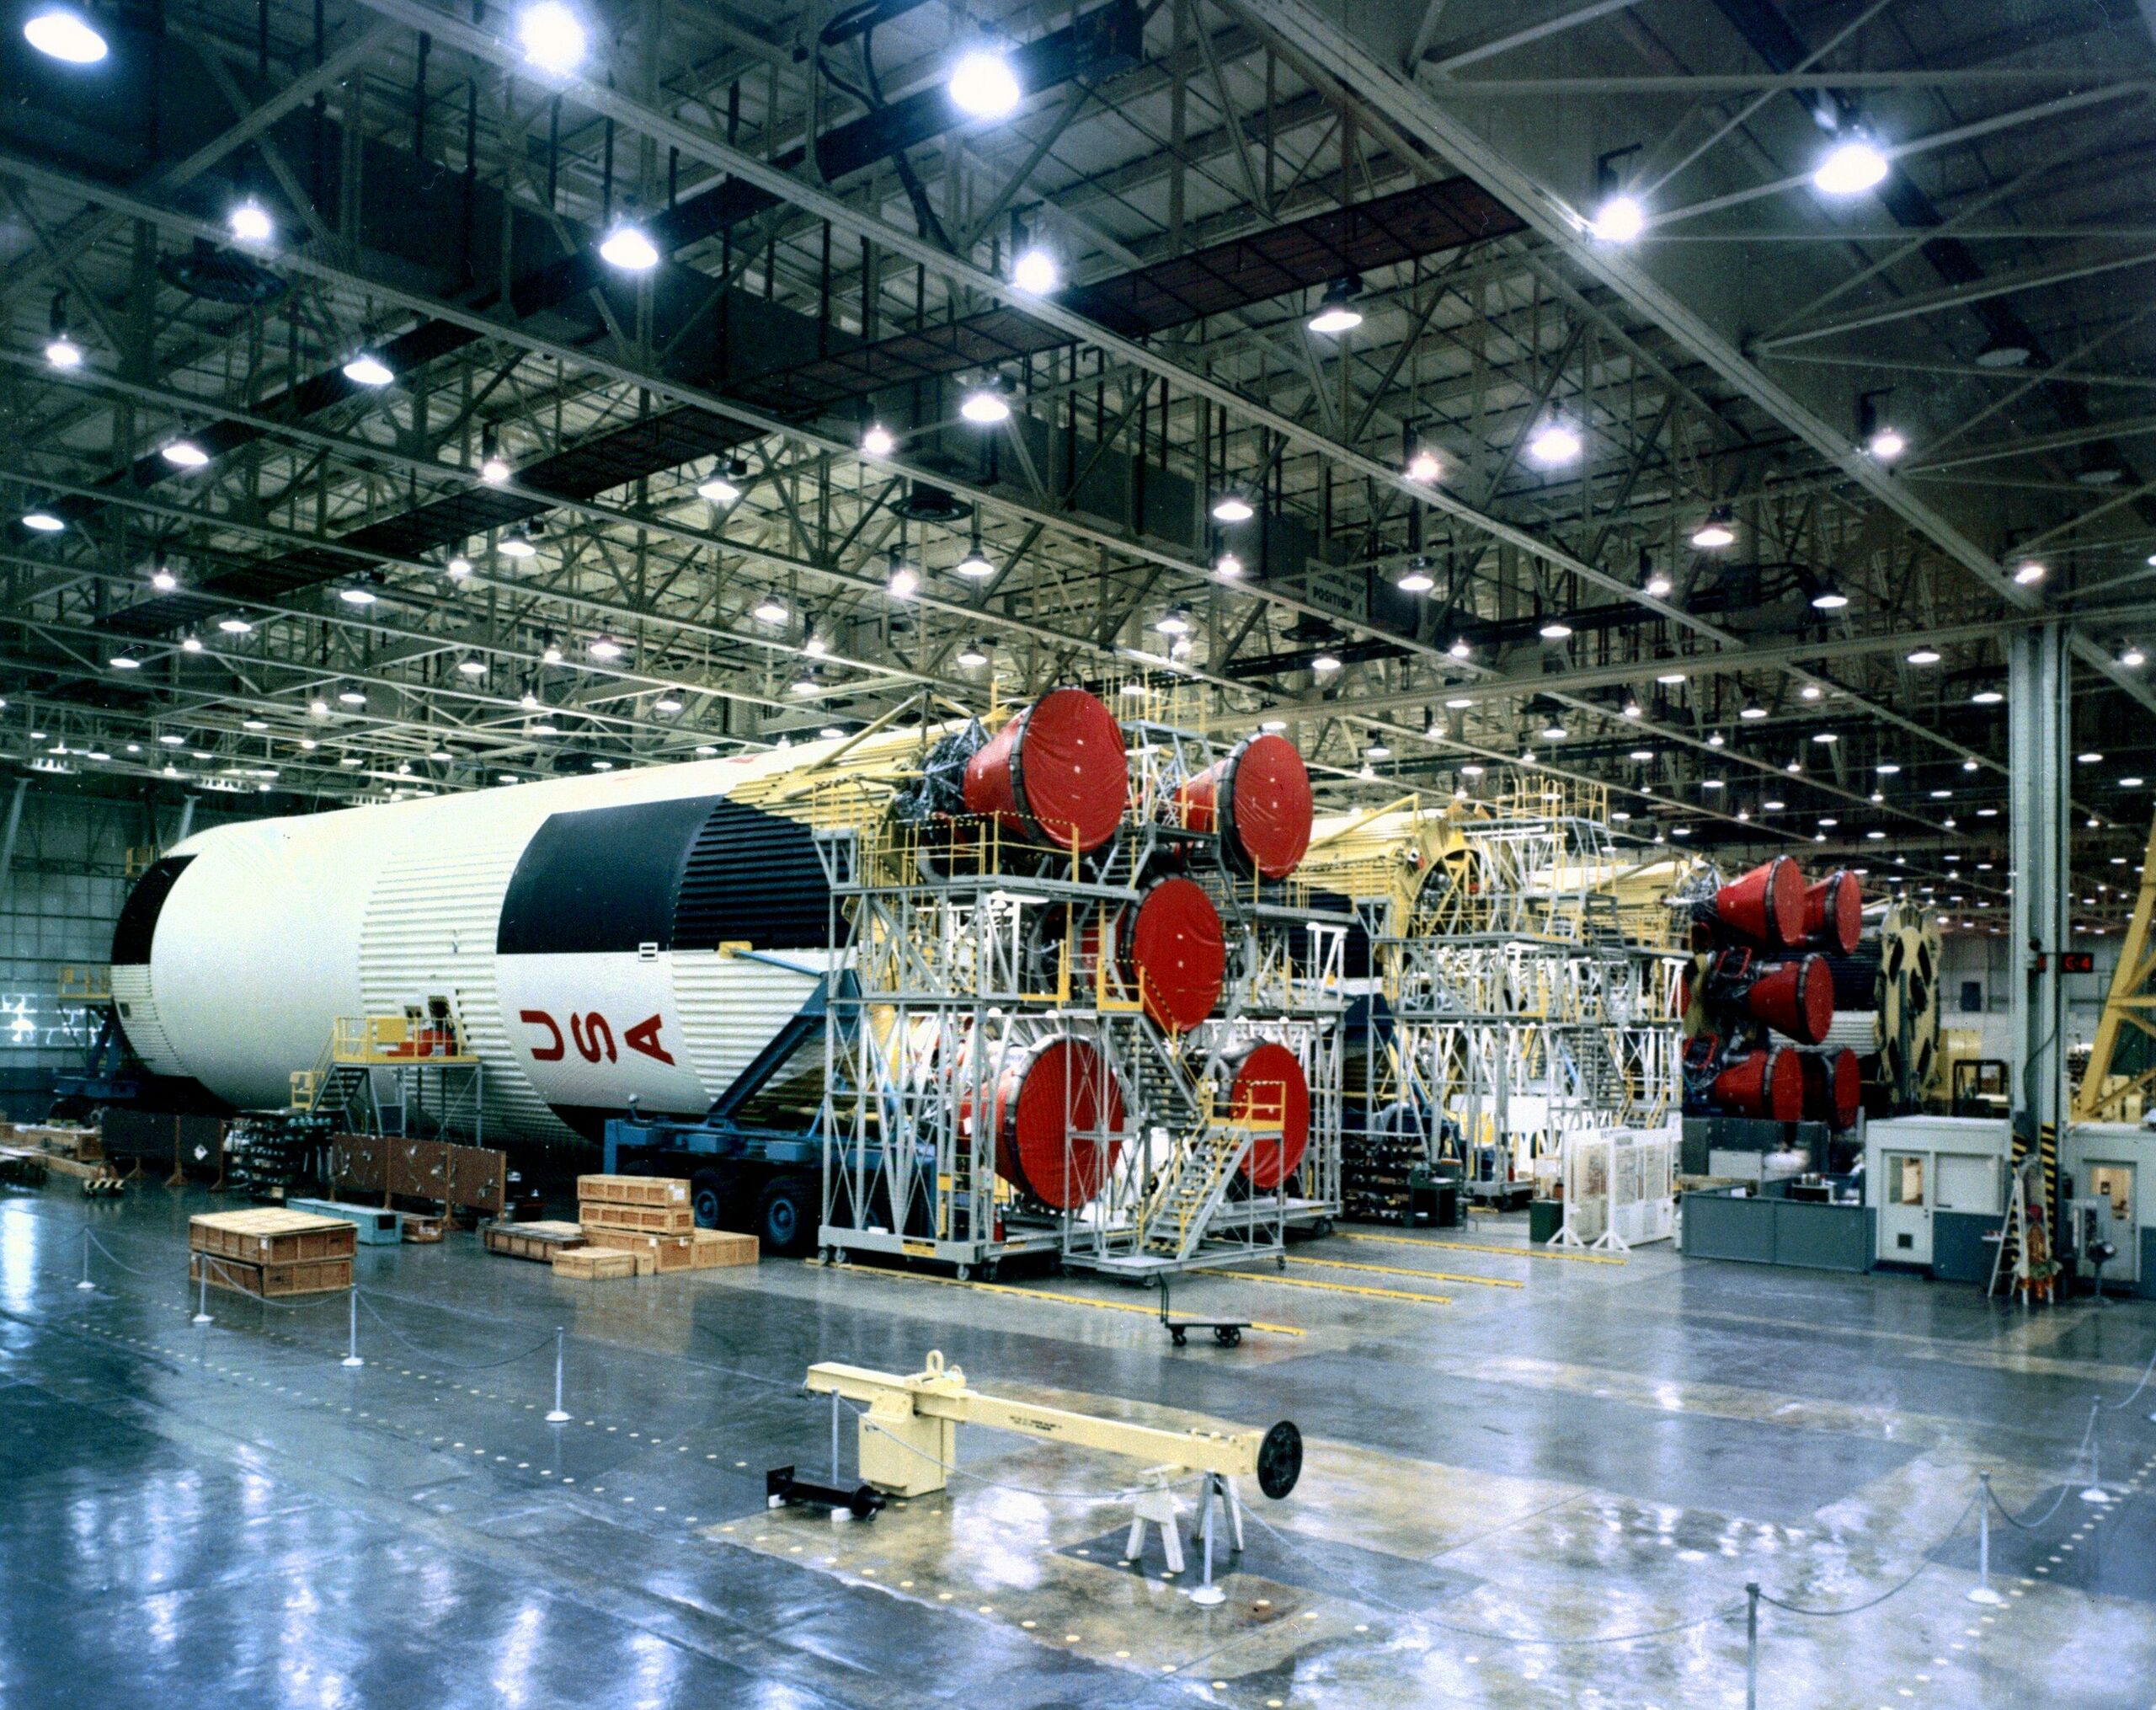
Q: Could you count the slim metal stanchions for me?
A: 9